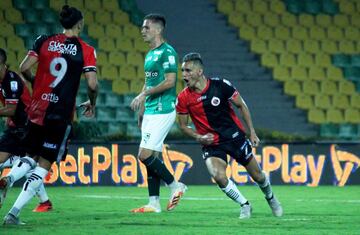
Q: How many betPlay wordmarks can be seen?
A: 2